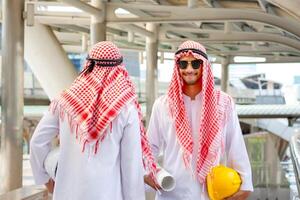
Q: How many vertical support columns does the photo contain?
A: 4